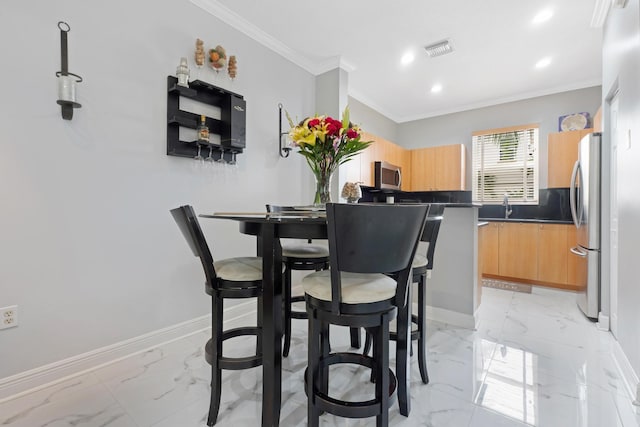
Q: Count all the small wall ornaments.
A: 3